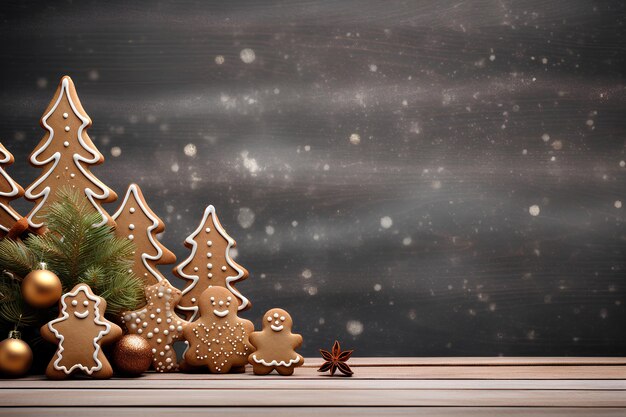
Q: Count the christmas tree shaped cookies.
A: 4